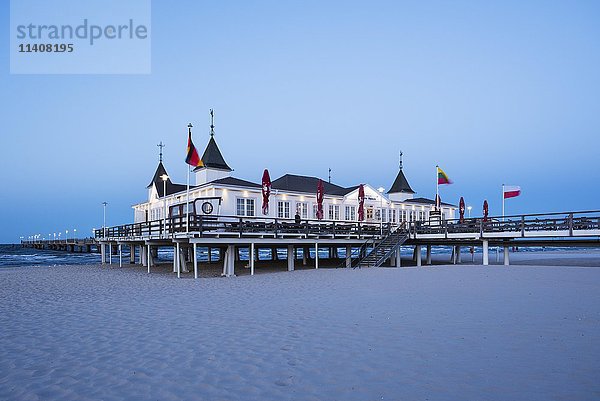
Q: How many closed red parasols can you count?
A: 6